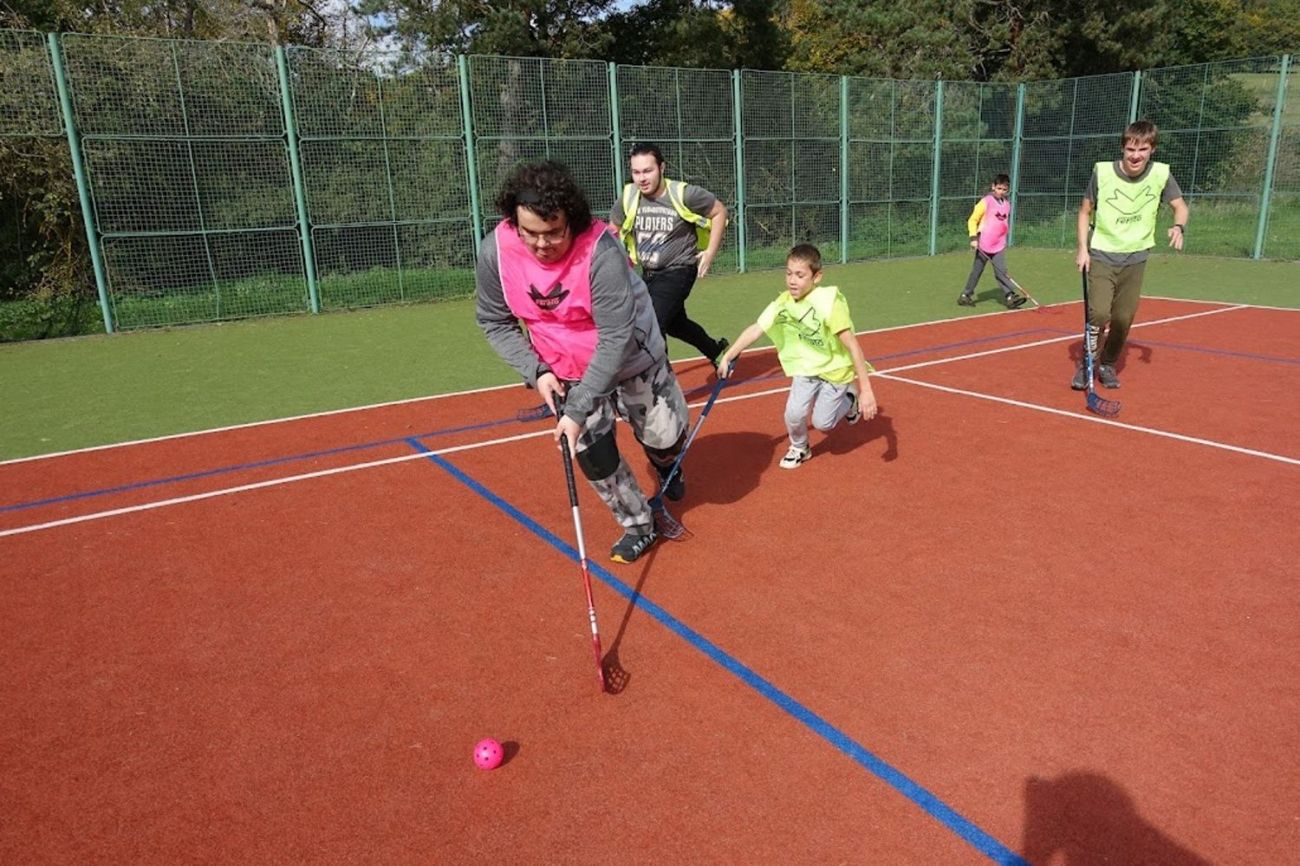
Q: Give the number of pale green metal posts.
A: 10